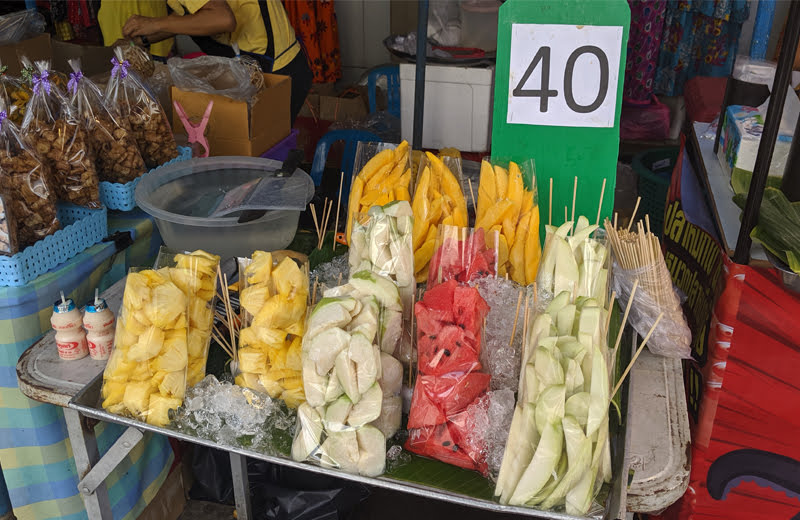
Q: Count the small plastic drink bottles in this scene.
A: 2